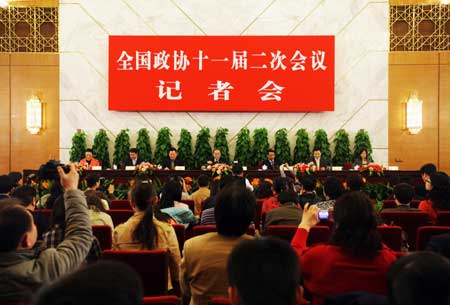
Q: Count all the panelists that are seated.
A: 7